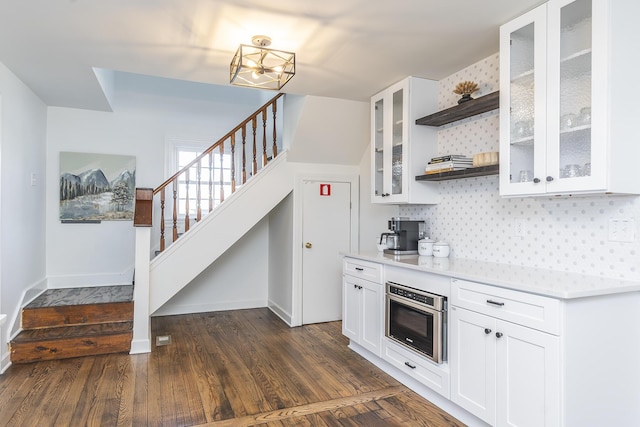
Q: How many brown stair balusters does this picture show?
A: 11